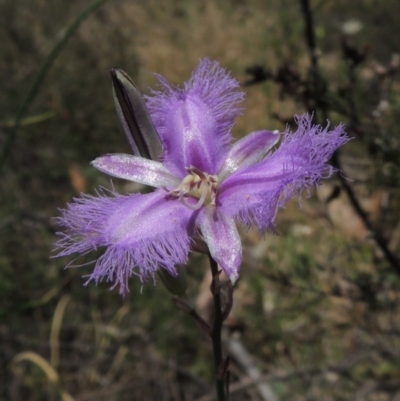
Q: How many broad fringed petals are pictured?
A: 3